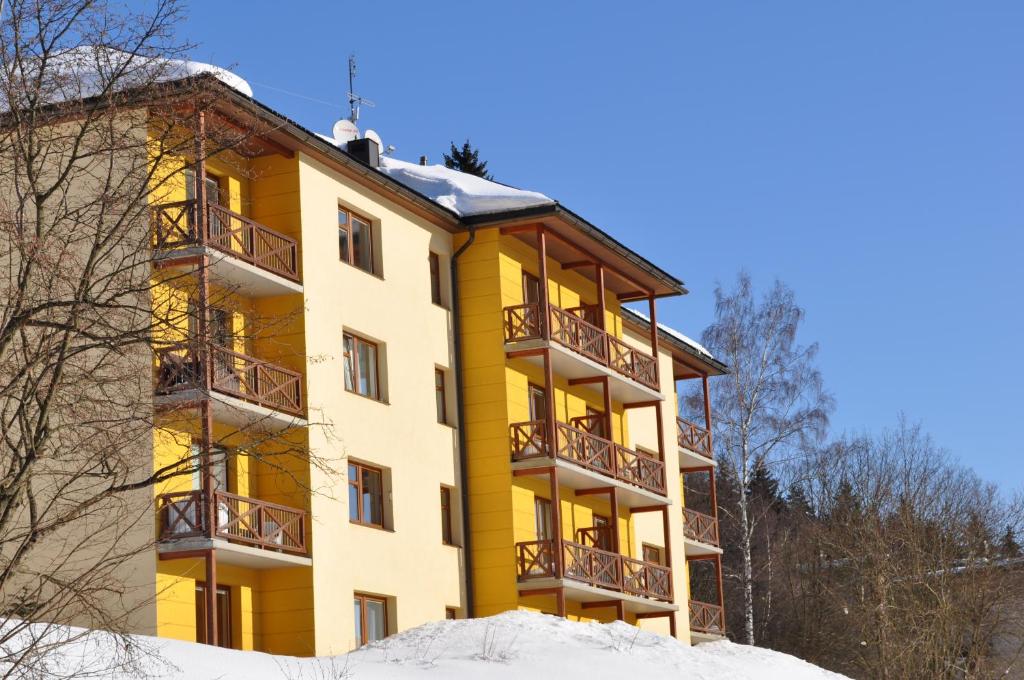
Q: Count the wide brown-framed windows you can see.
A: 4